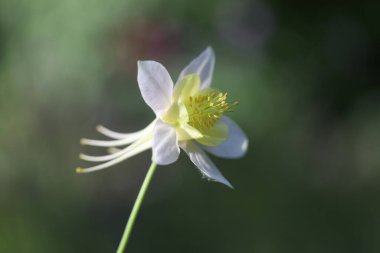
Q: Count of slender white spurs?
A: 5